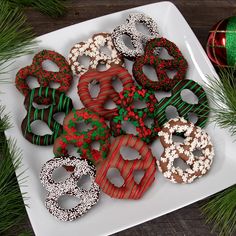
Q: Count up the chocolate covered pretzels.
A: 12